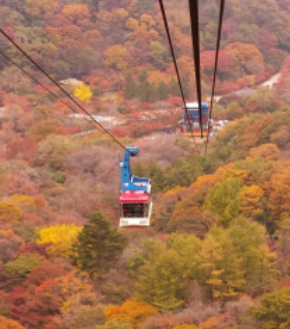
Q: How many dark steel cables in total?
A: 5